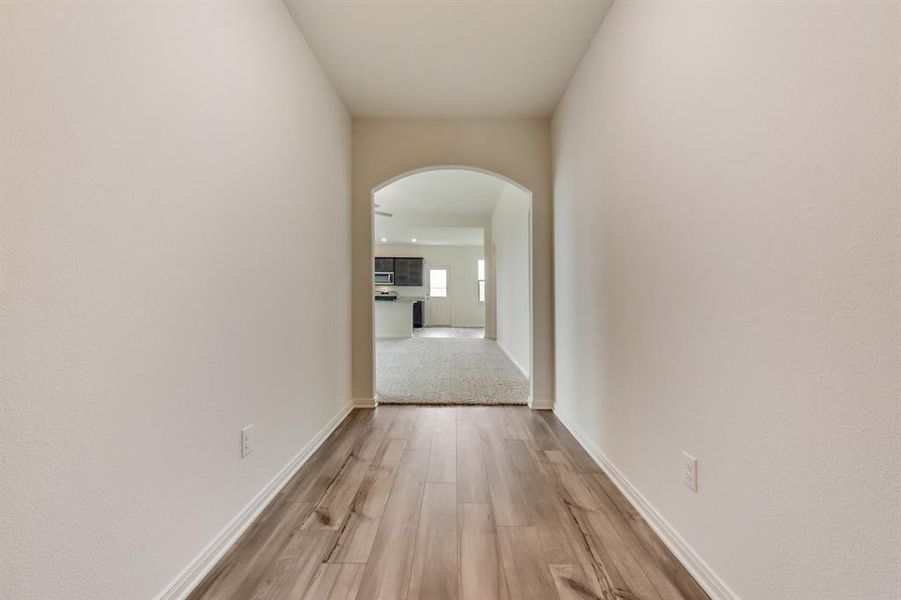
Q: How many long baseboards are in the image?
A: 2